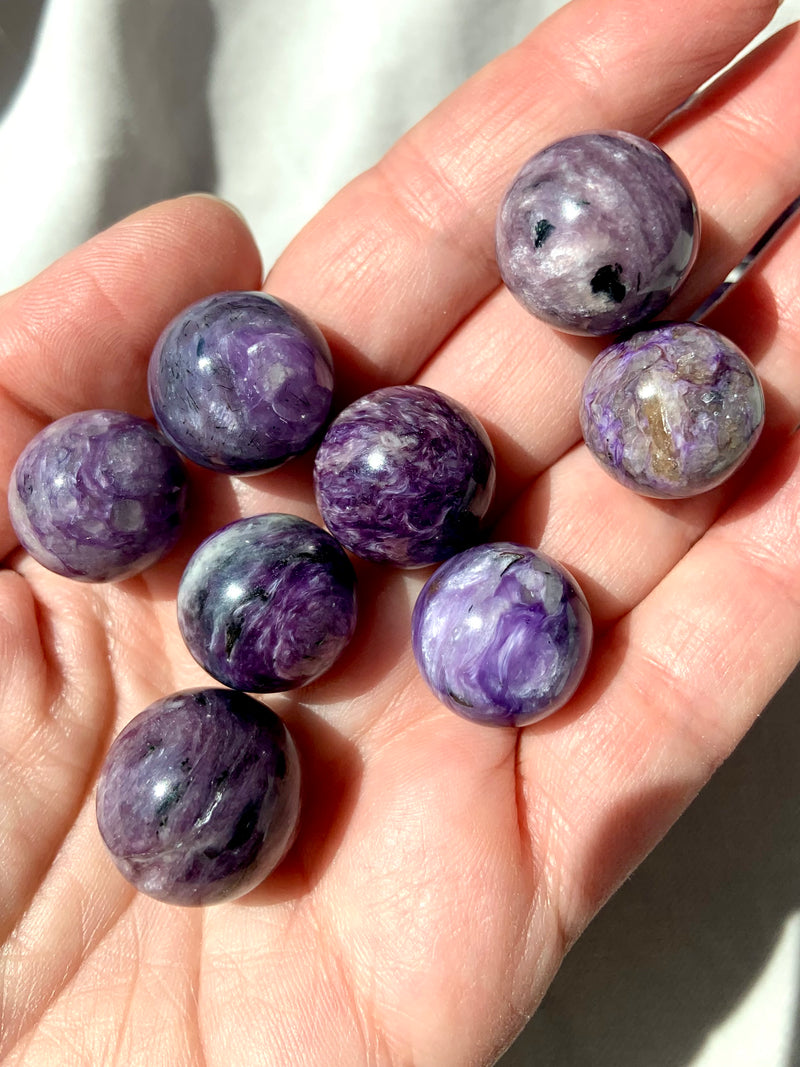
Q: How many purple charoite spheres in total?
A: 8